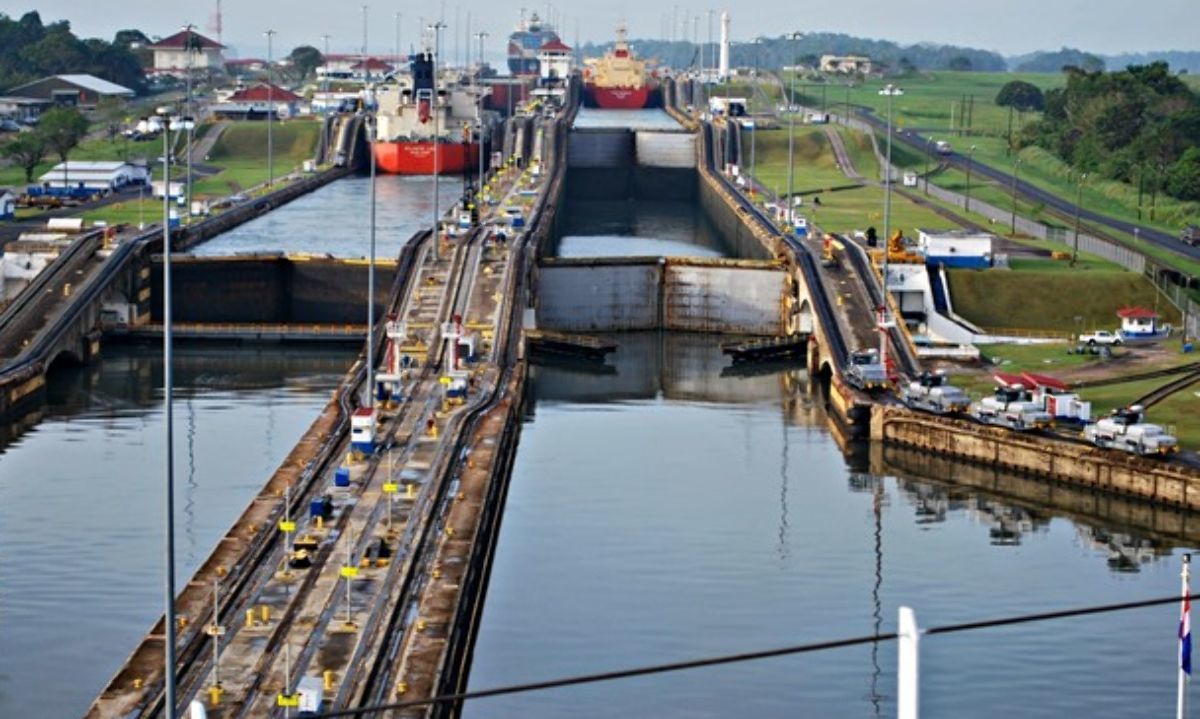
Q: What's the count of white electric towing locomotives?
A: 4